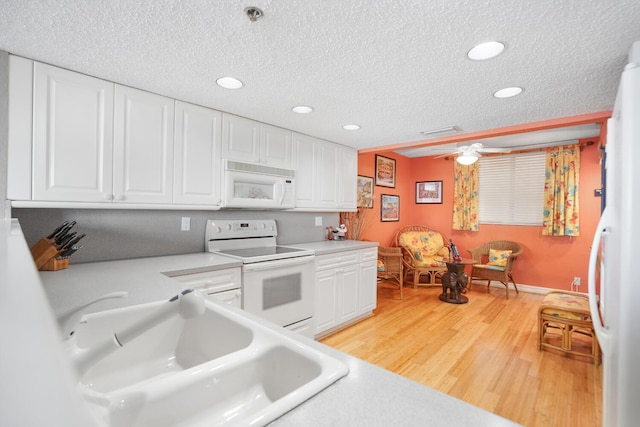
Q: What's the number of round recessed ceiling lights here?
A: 5